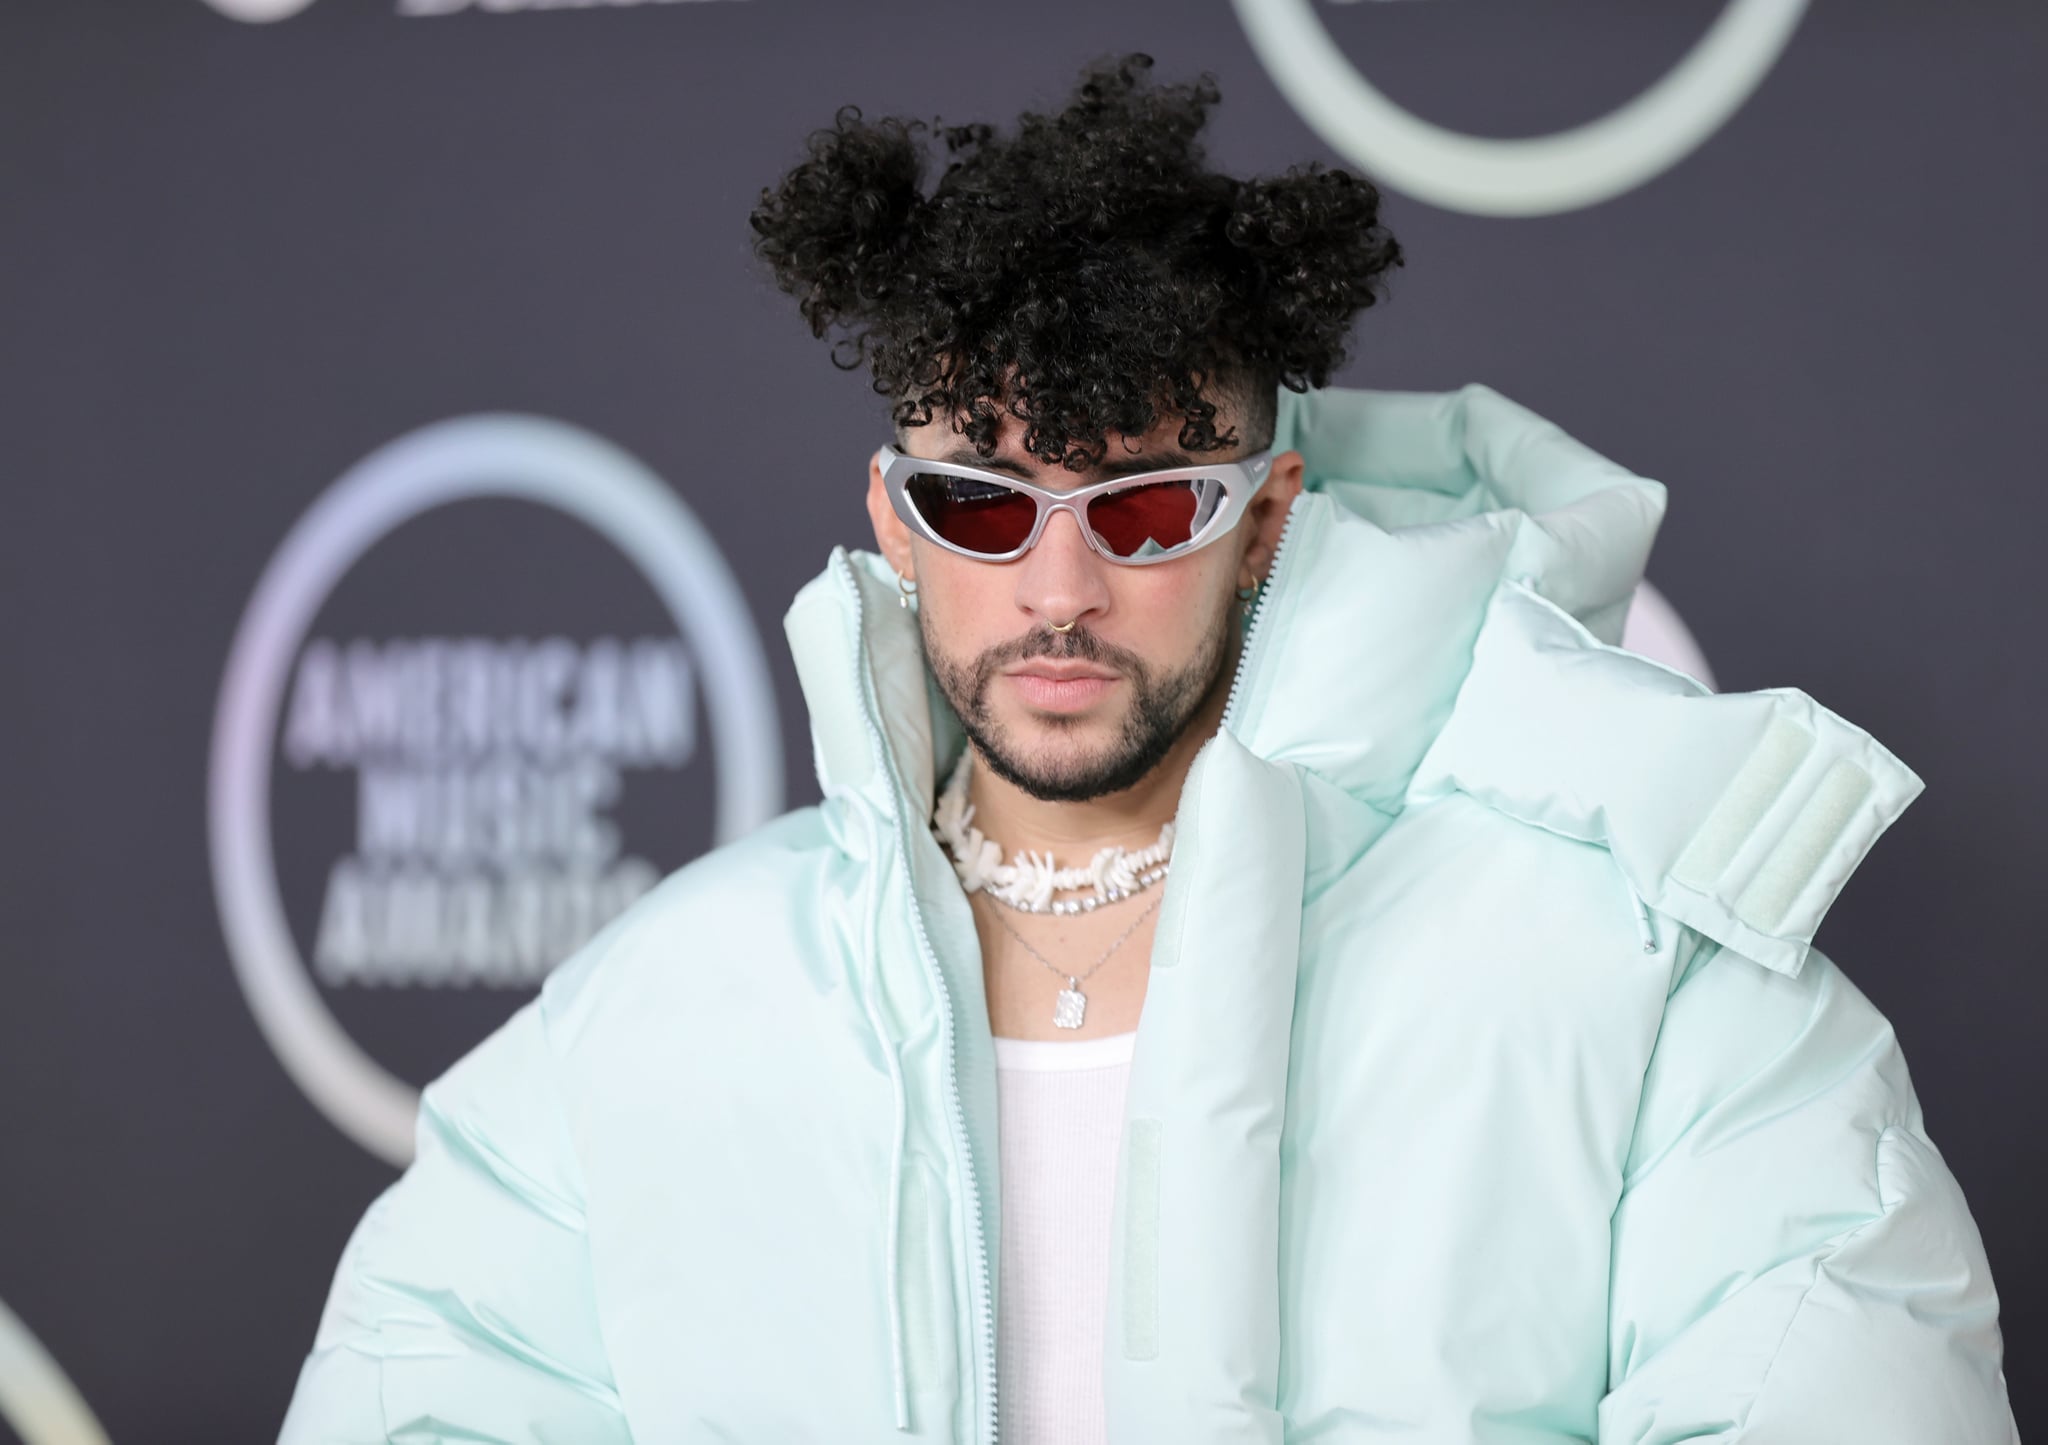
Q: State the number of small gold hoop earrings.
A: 2